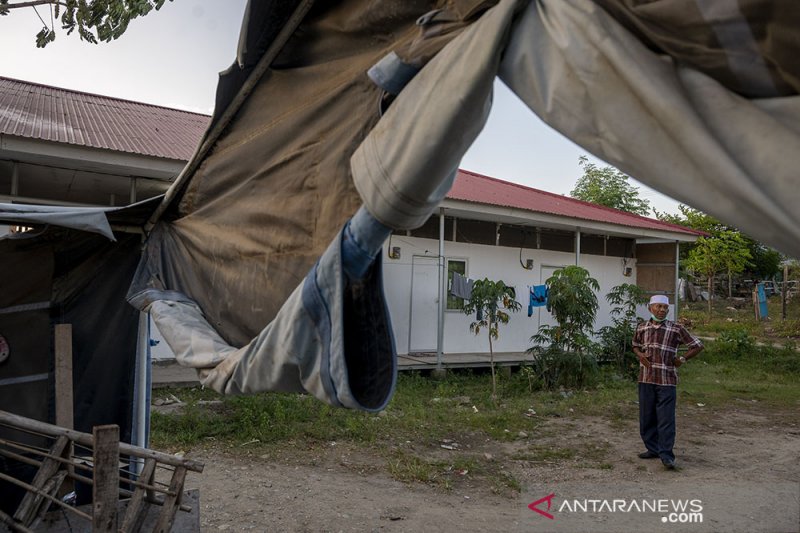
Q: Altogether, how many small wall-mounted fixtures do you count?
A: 3